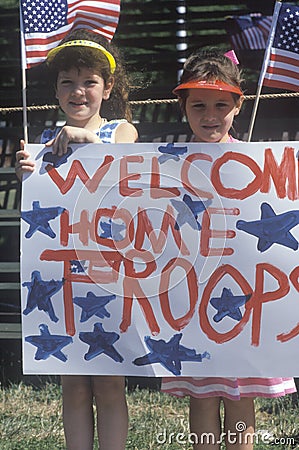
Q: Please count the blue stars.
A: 12